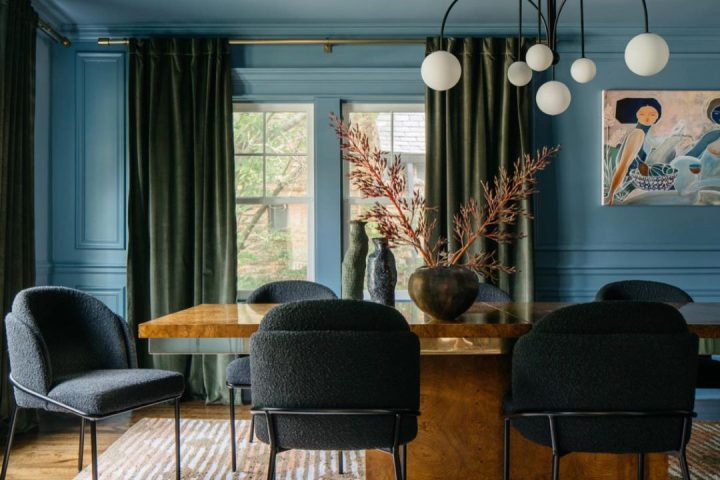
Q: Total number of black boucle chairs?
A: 6